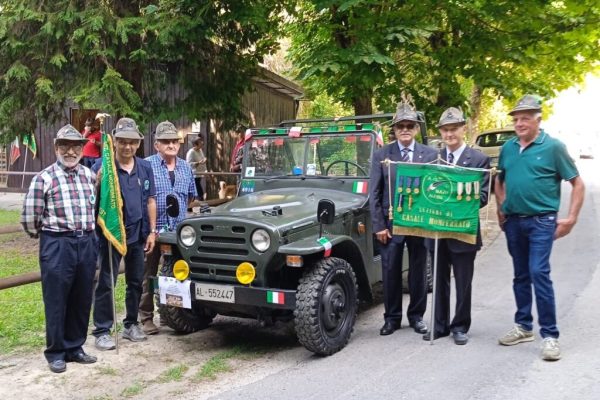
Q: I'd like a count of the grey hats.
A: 6